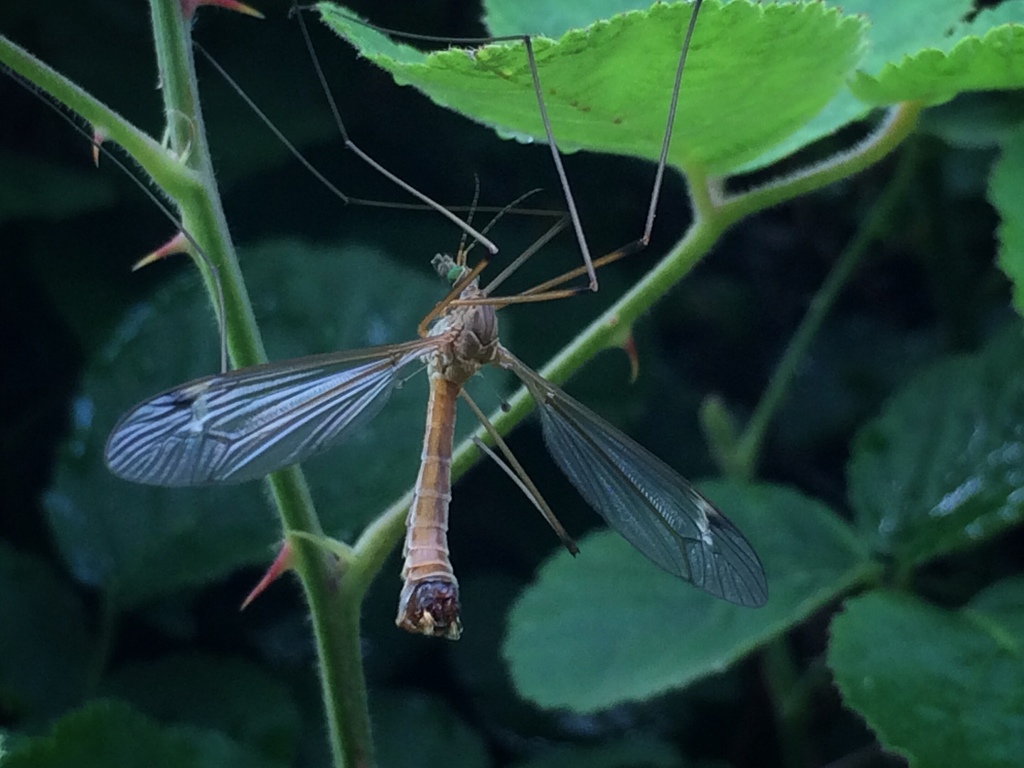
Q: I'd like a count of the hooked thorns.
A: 5